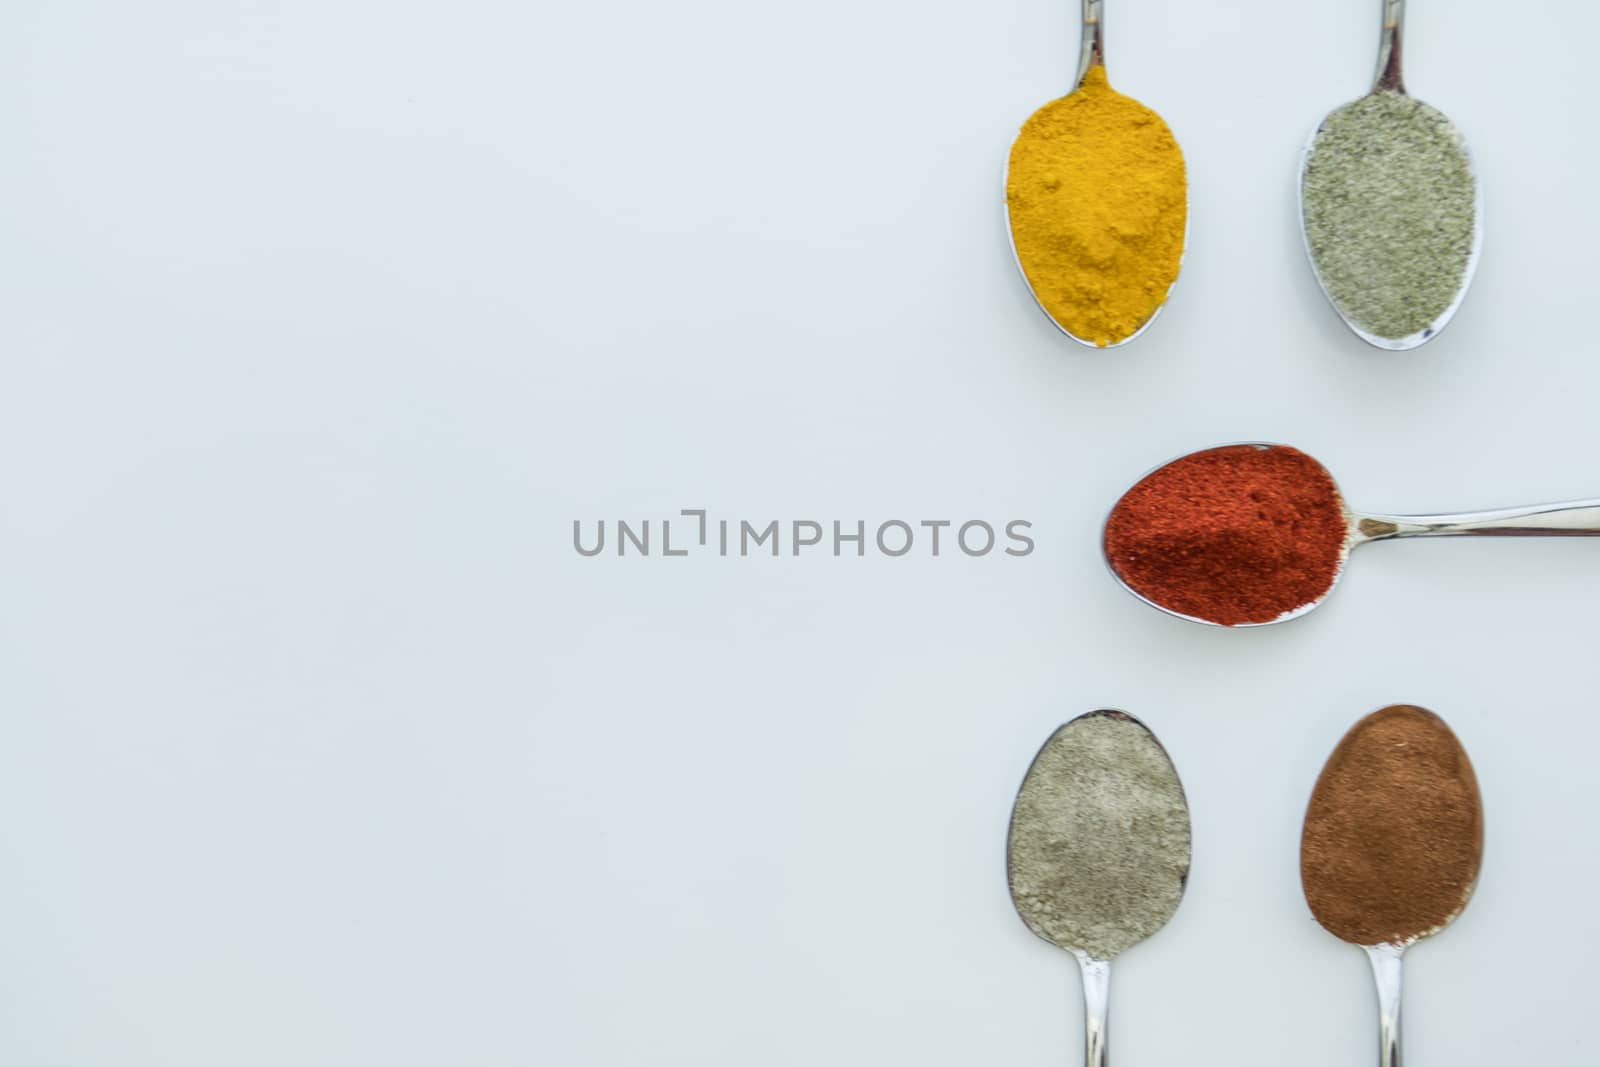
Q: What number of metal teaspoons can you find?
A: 5